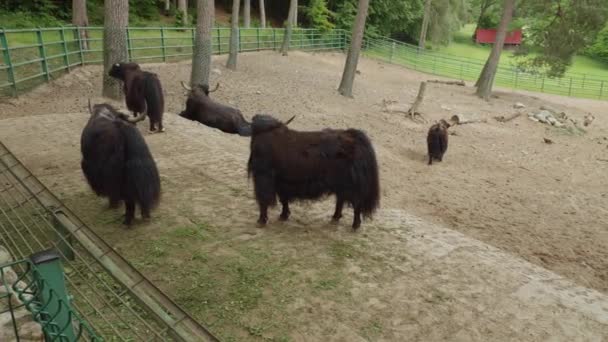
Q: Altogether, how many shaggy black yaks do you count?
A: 5